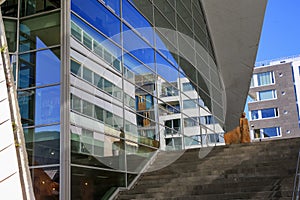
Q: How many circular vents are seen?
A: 4